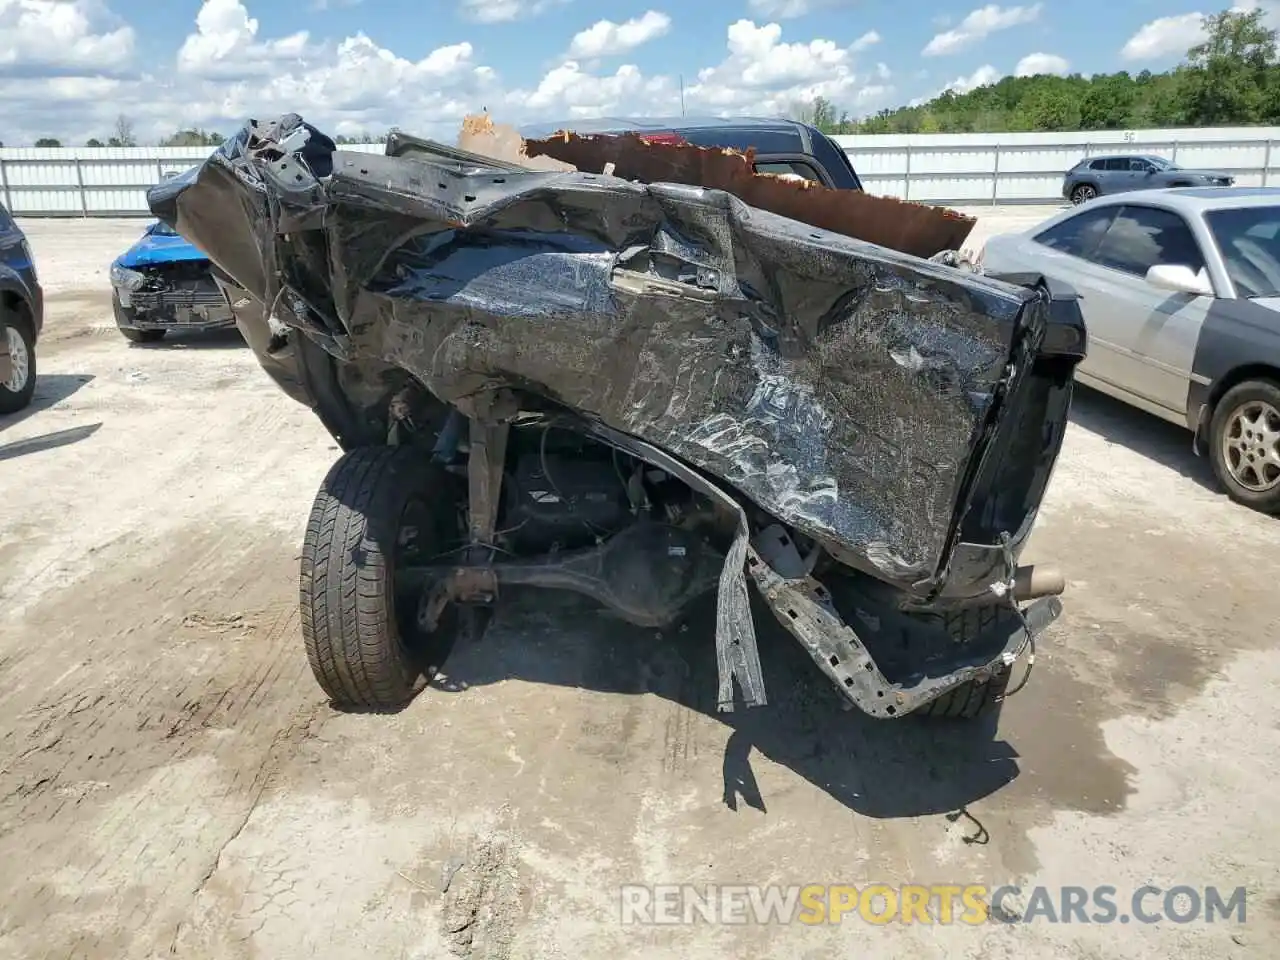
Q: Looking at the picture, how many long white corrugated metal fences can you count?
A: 1